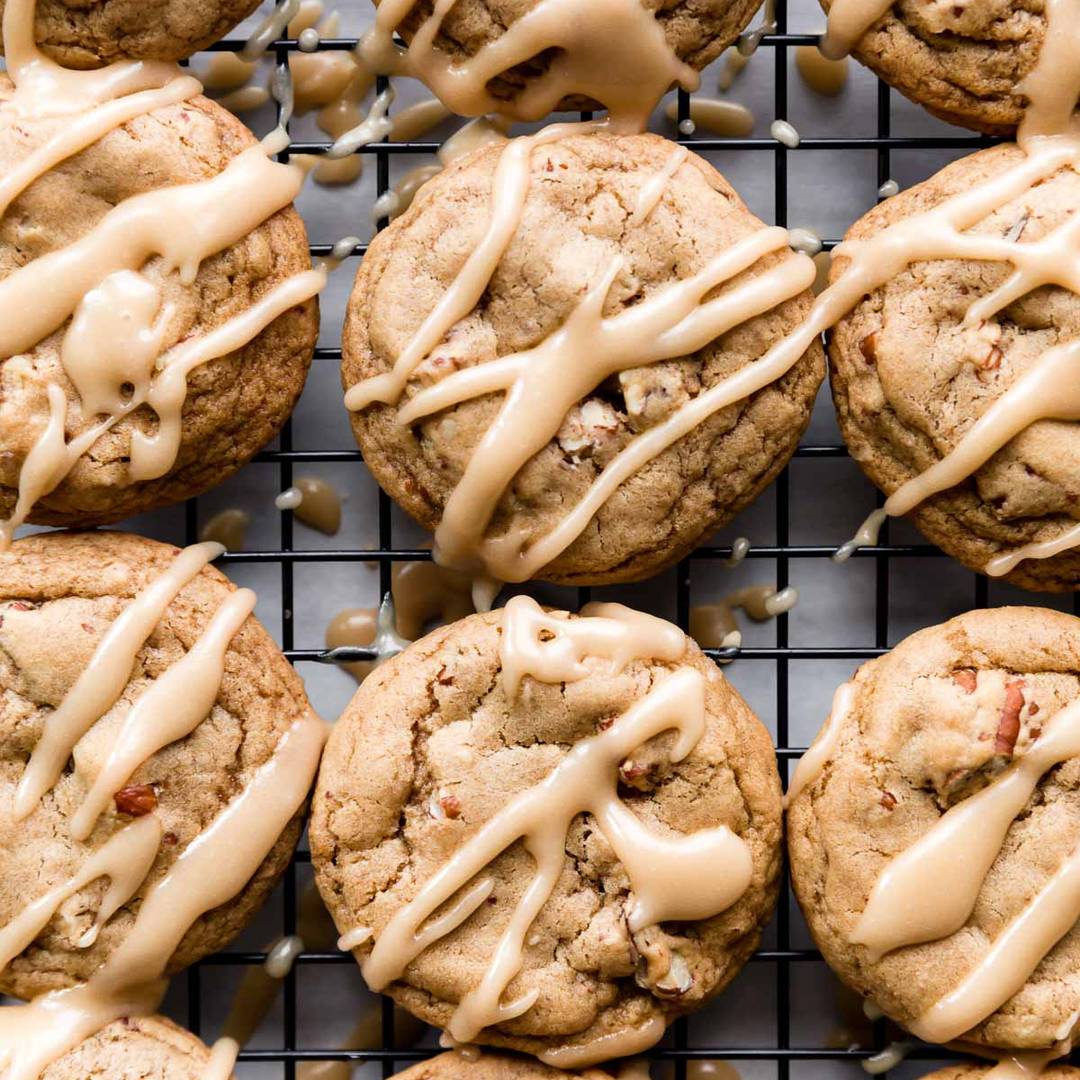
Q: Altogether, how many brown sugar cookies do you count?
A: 12